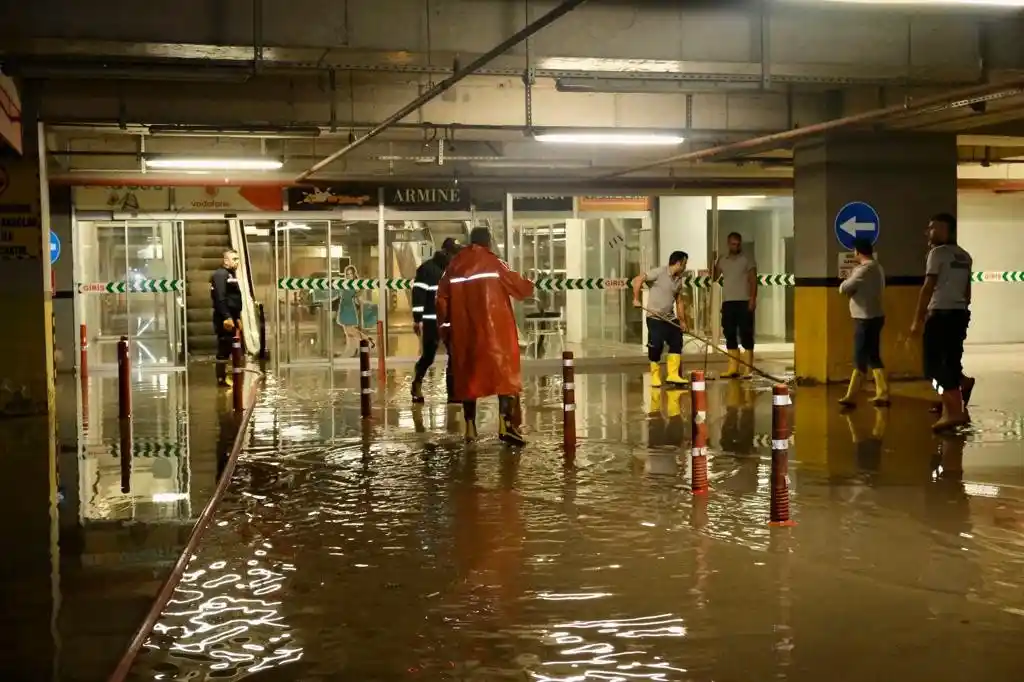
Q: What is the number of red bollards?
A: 8